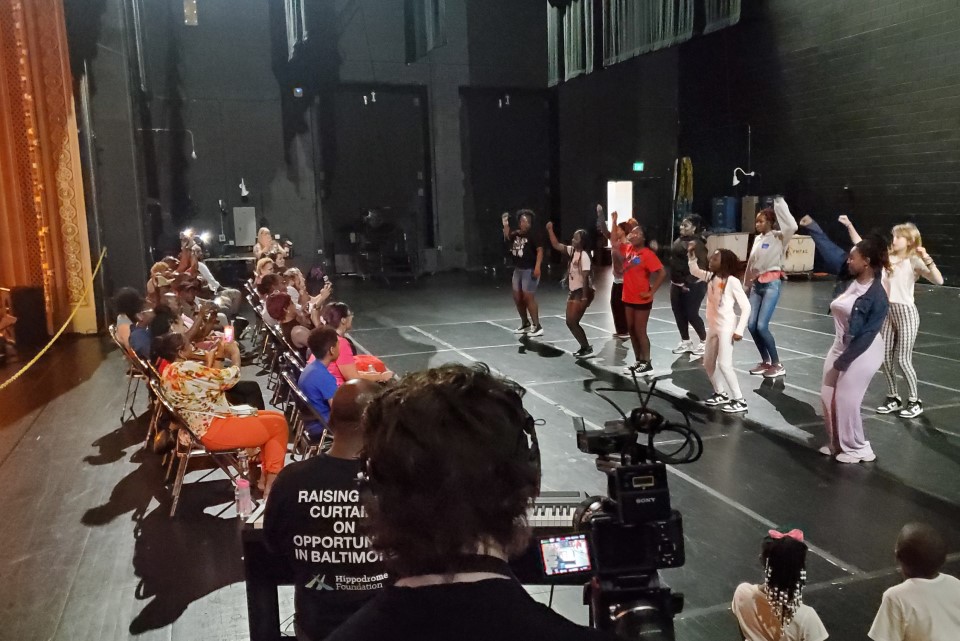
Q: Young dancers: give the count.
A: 9